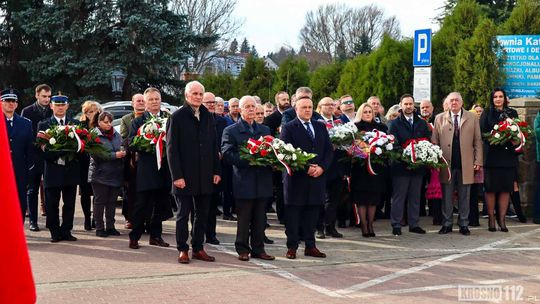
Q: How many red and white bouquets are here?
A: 7